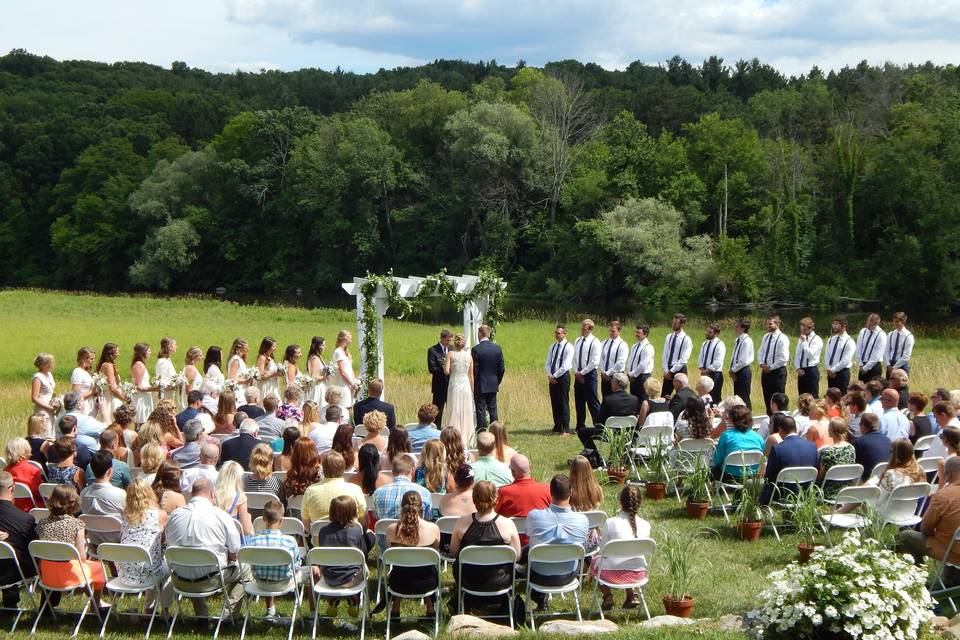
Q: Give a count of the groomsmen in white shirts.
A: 12